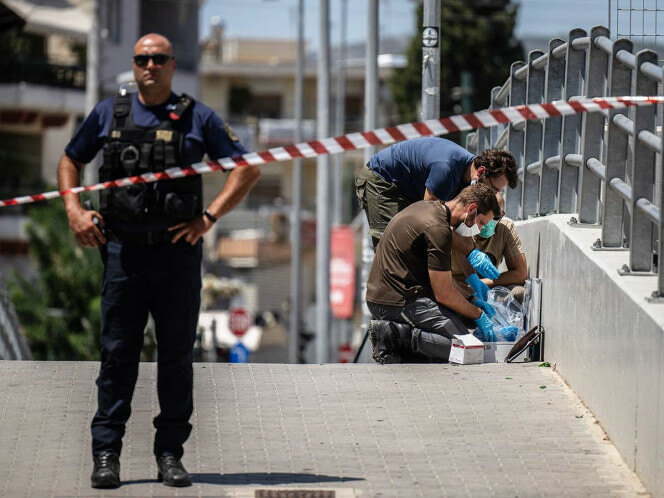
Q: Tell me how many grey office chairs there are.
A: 0